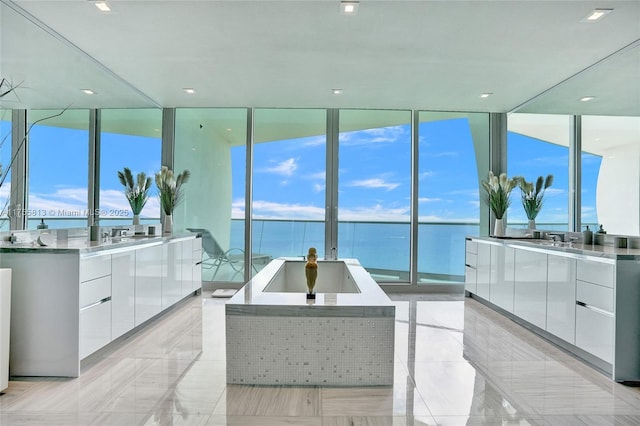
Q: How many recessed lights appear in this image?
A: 8